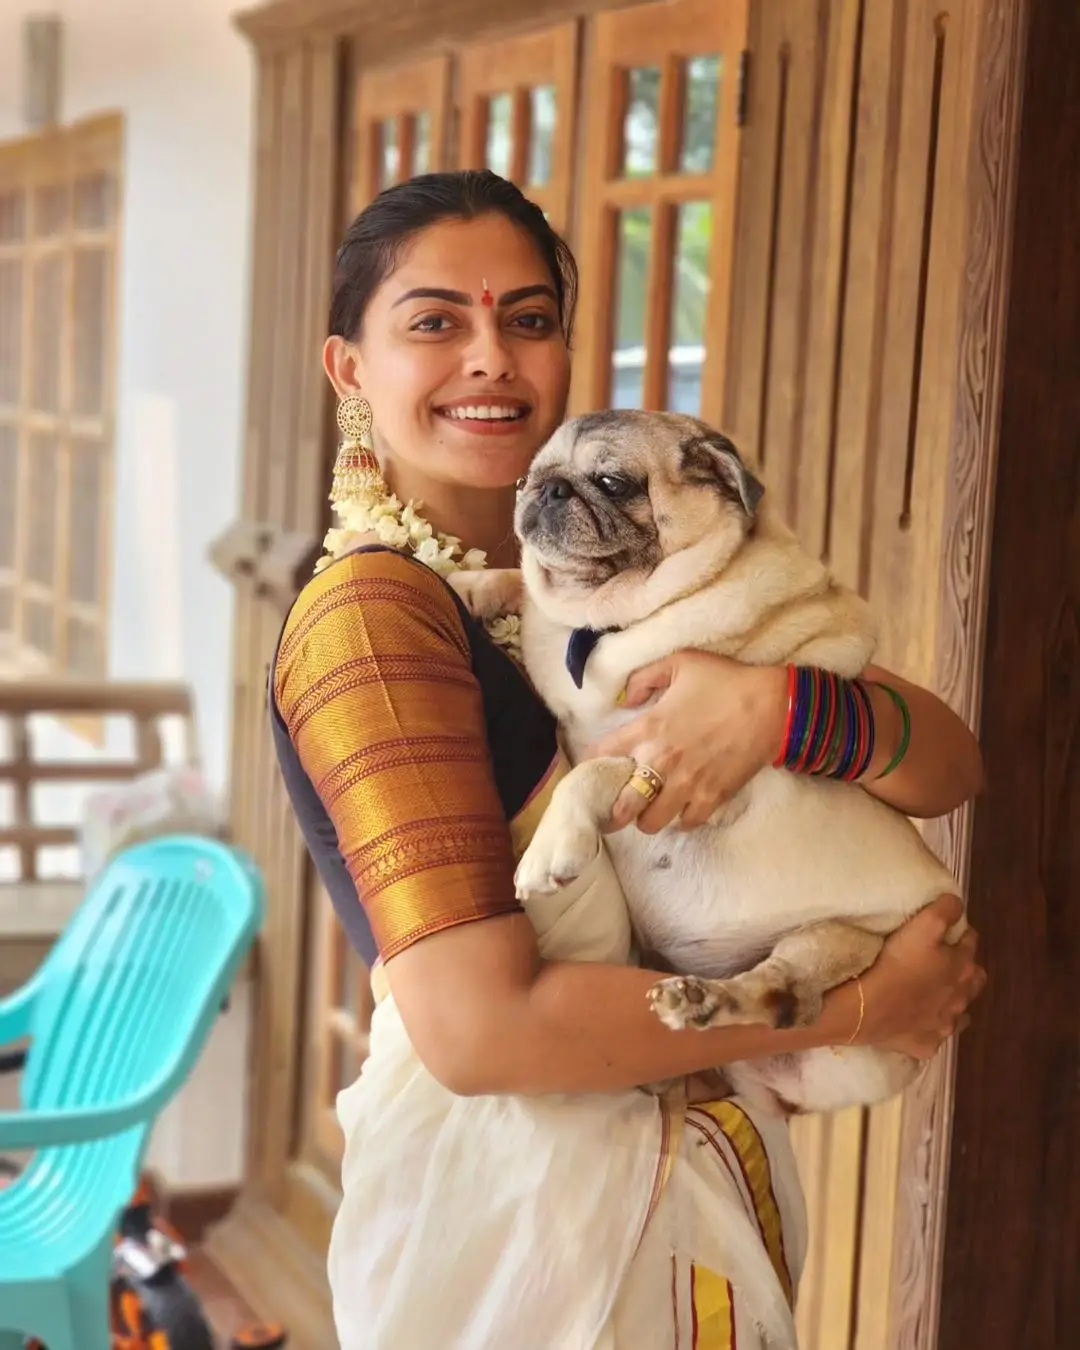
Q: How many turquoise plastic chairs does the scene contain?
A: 1